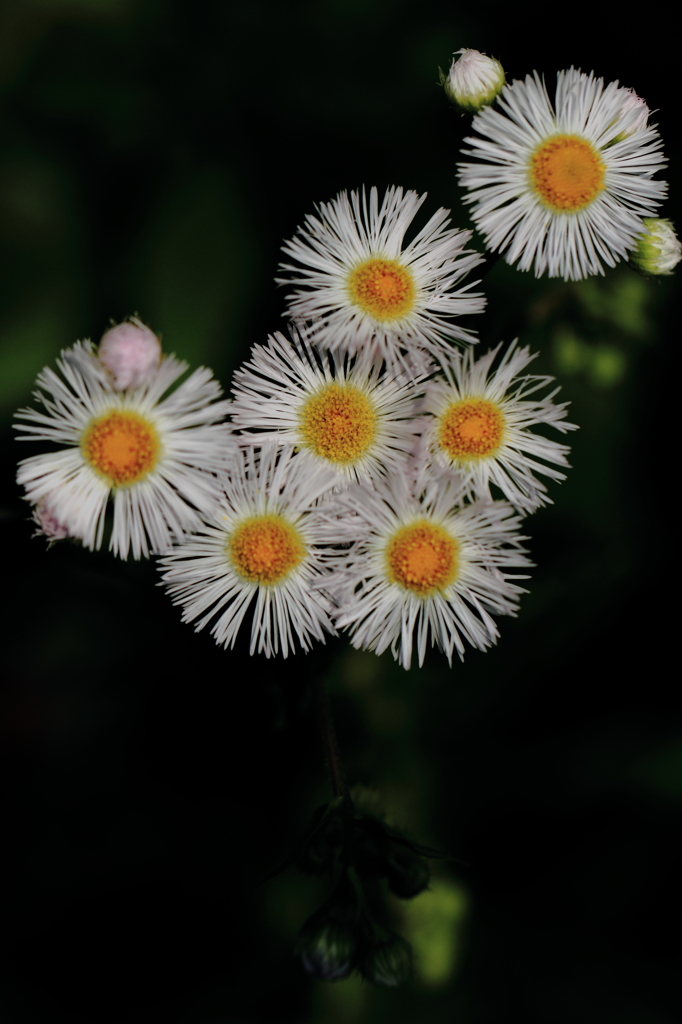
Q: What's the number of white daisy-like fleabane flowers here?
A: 7